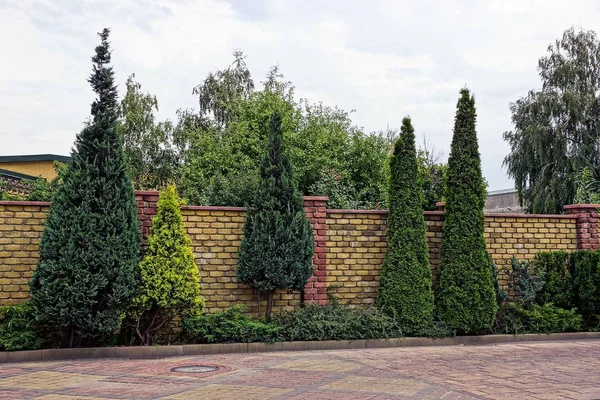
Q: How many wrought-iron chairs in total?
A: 0